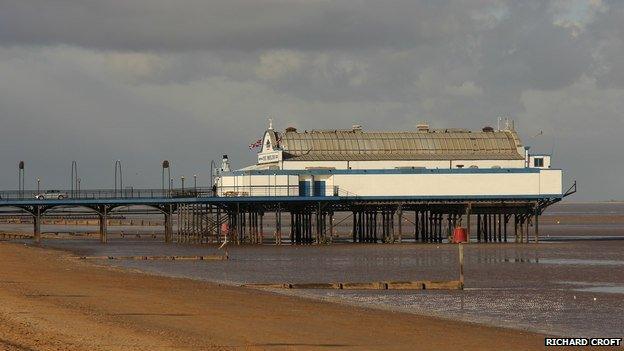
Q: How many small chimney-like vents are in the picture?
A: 4